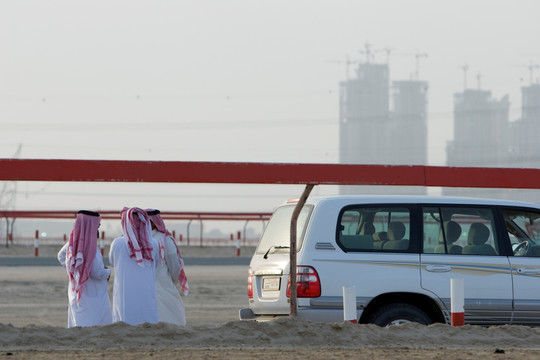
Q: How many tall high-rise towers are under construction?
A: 4